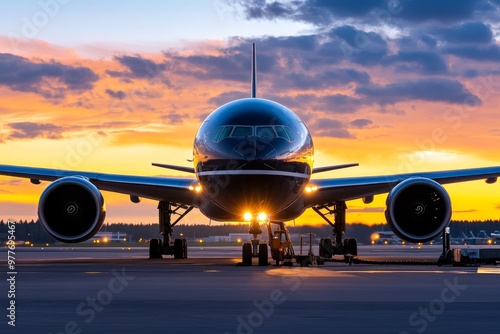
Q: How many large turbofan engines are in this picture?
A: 2